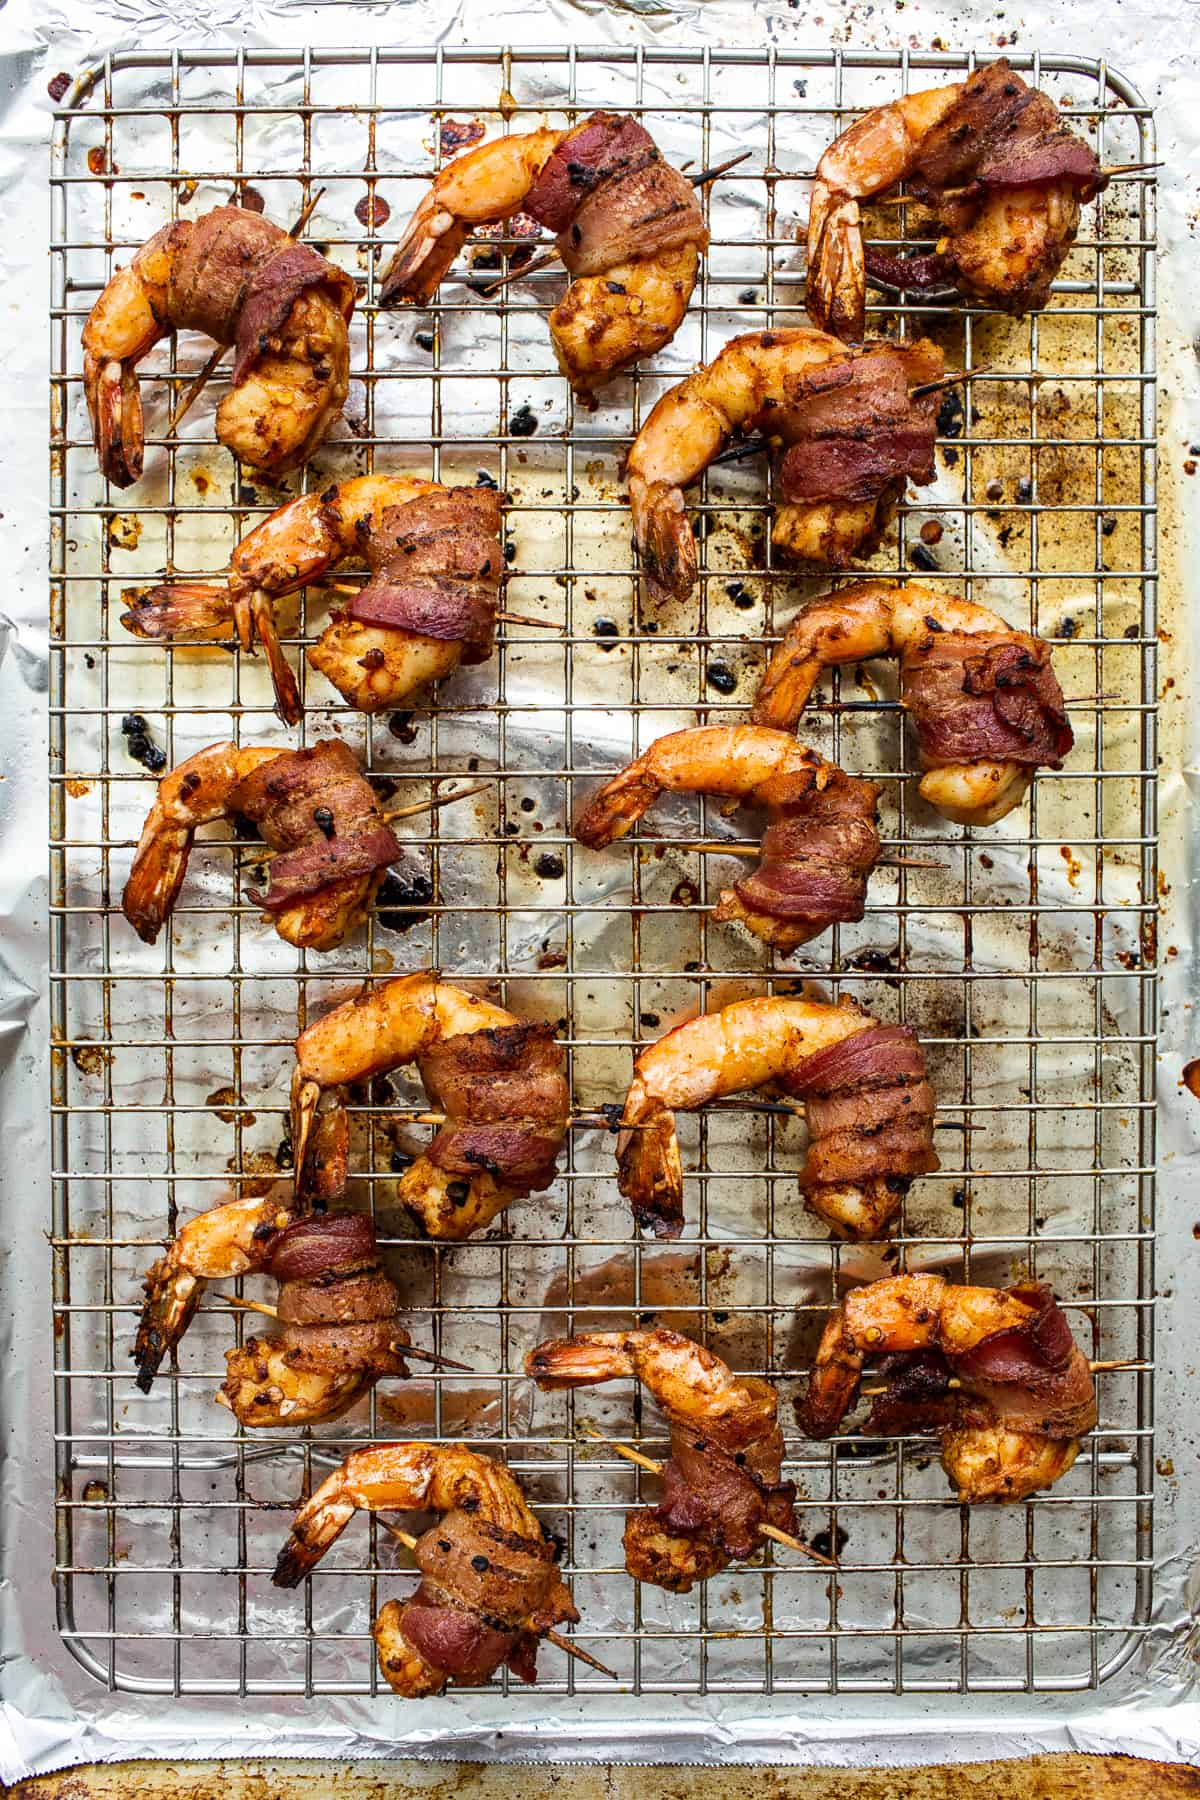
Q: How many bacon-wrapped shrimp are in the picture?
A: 14